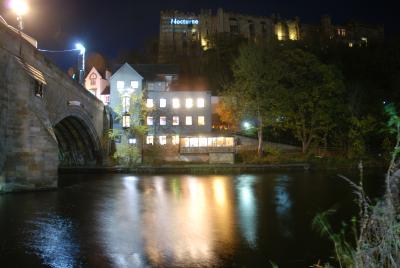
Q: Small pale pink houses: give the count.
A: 1